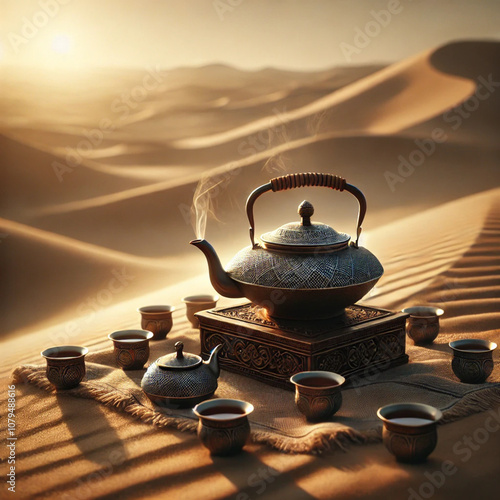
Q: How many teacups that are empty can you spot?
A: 0